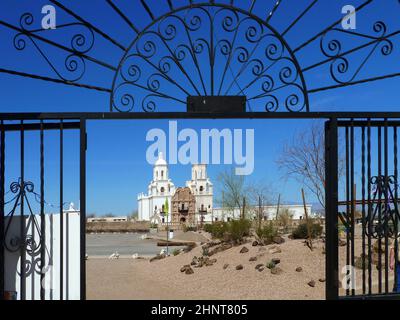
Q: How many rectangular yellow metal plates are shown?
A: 0